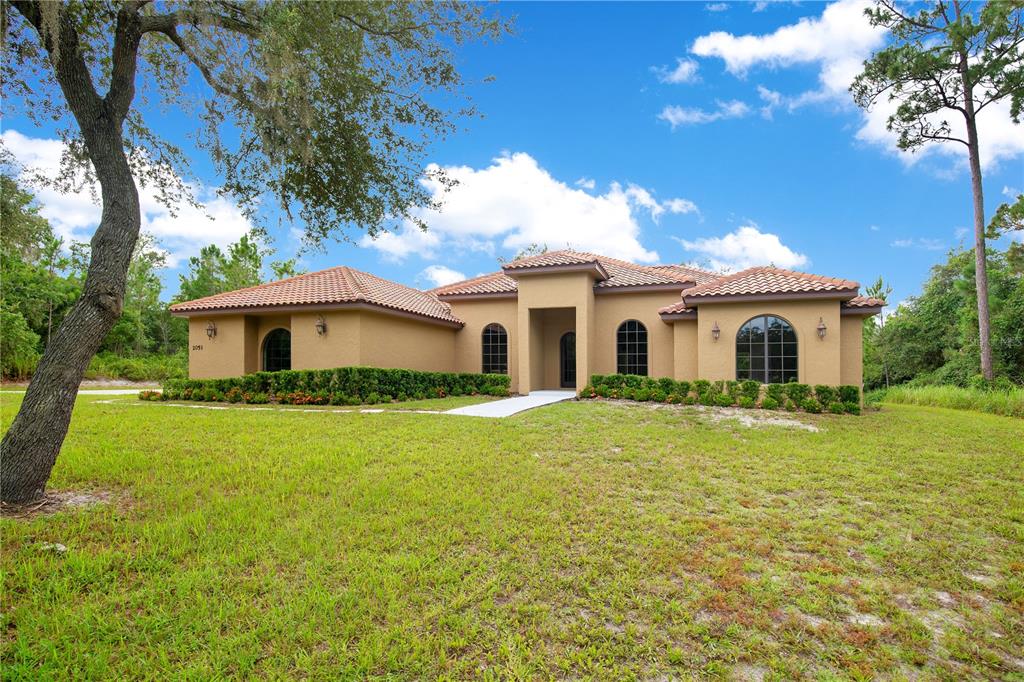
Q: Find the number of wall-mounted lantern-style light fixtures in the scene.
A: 4